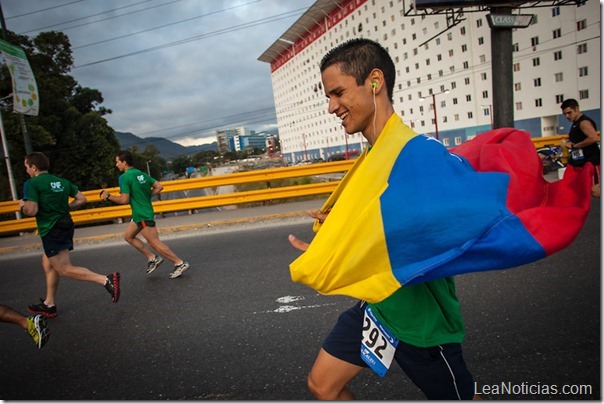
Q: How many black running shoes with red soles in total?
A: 2